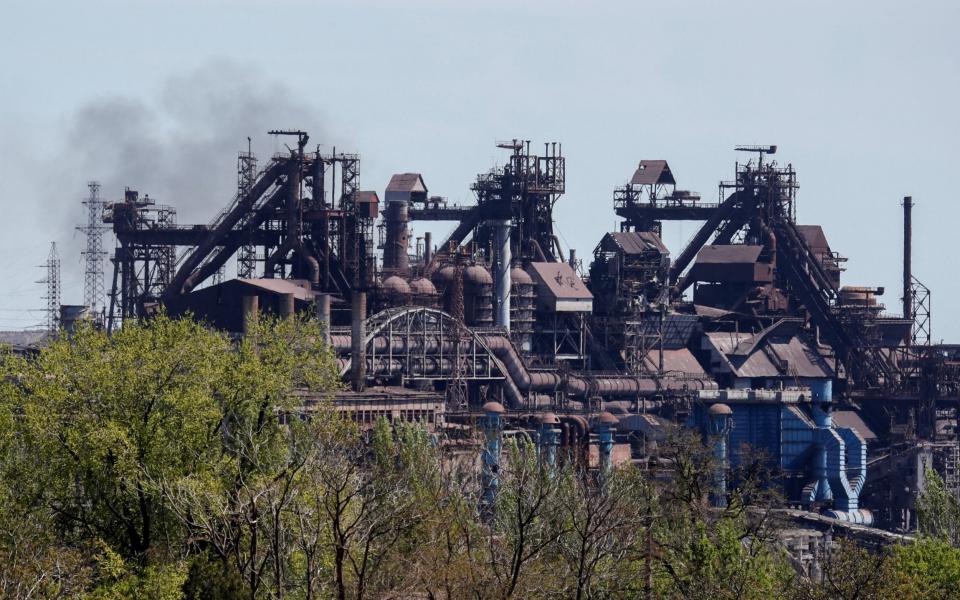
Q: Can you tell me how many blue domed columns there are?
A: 4